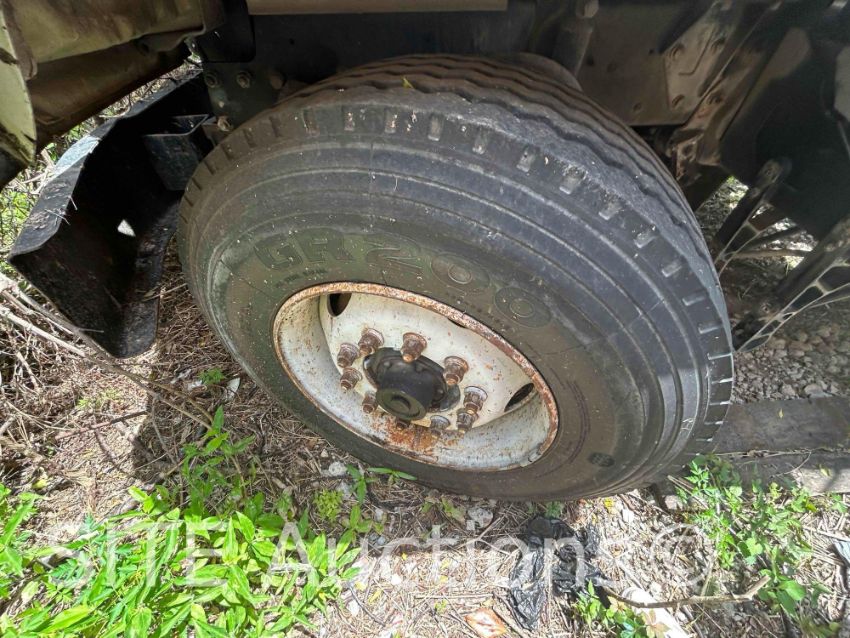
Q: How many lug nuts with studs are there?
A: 10